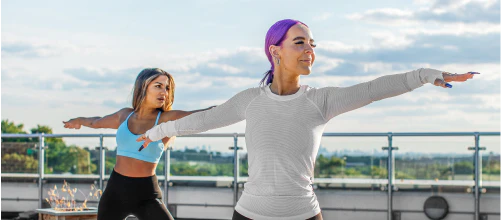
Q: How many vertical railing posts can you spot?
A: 6